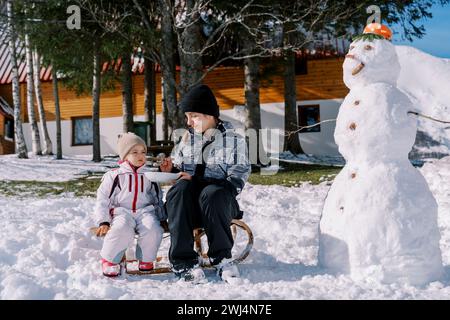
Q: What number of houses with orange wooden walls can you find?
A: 1